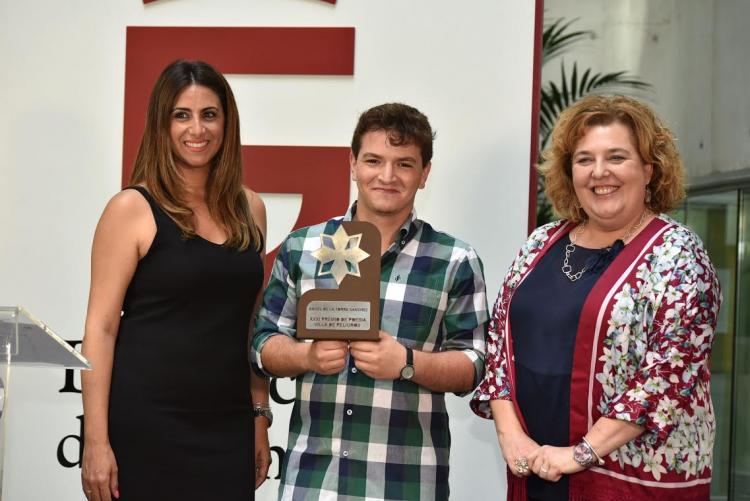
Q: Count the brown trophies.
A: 1